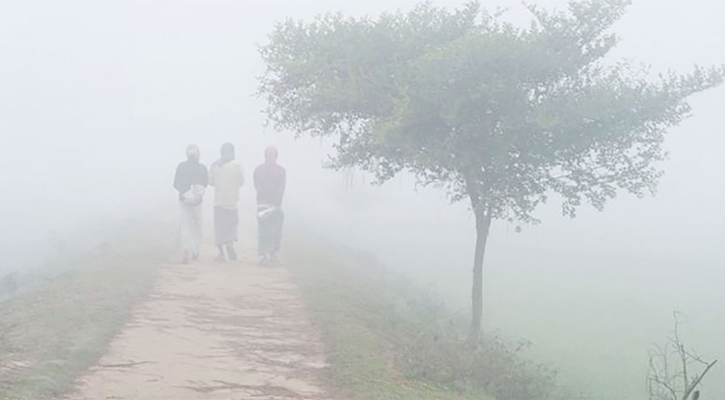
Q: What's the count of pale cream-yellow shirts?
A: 1